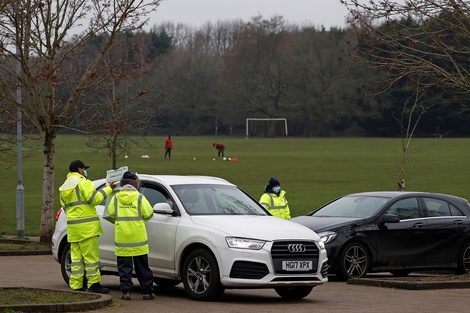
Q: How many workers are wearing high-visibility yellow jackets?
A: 3